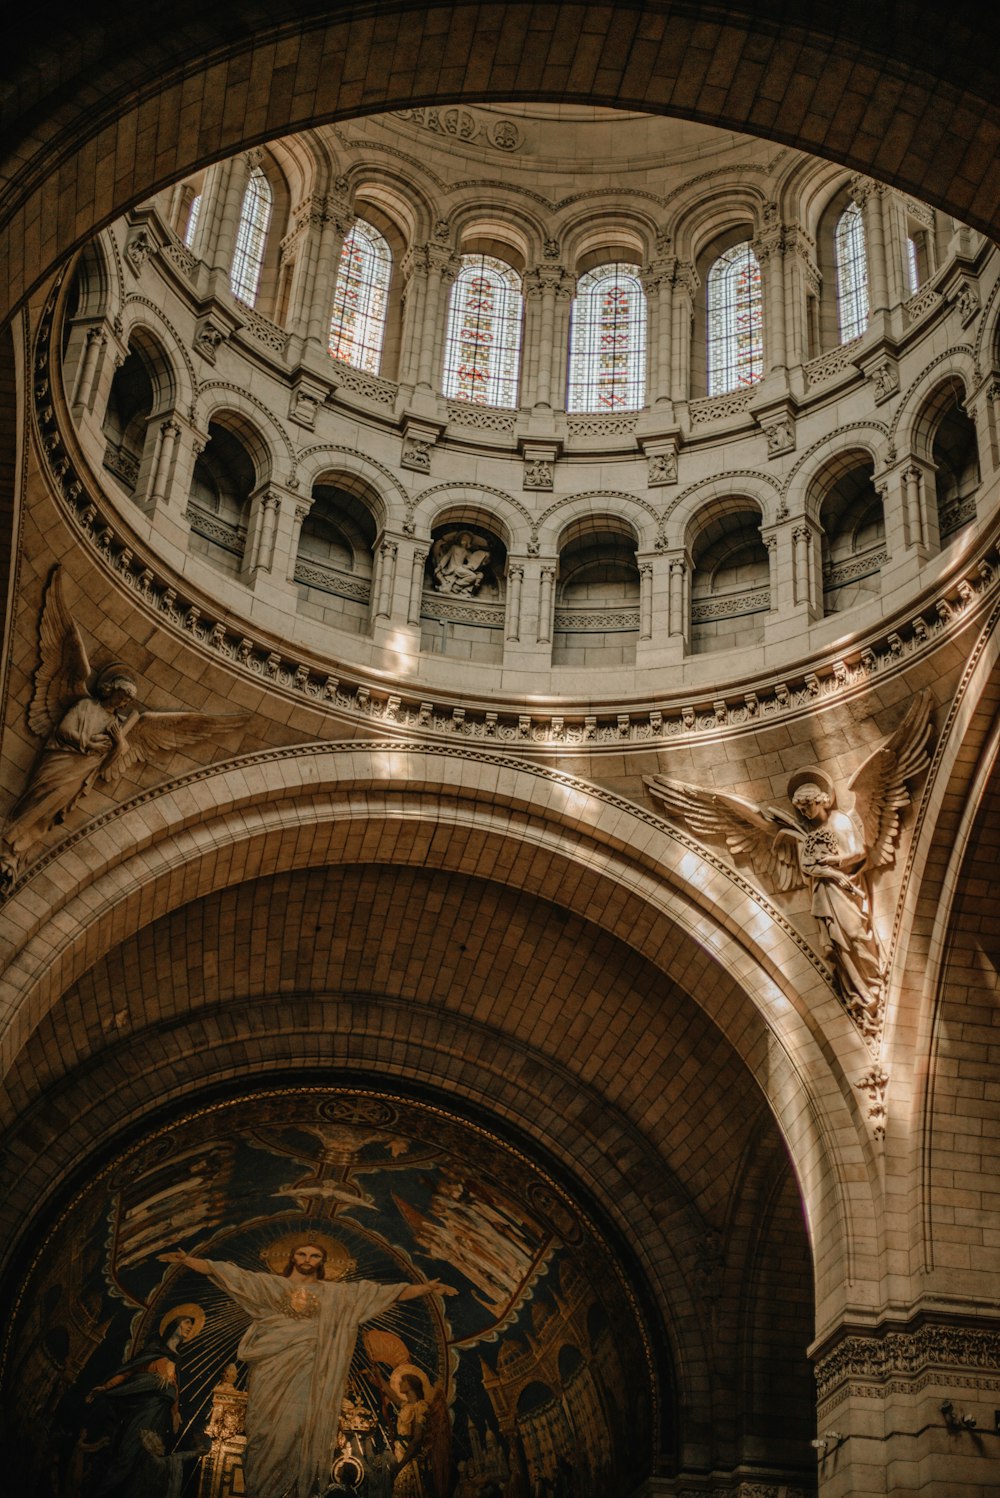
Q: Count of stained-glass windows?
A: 8